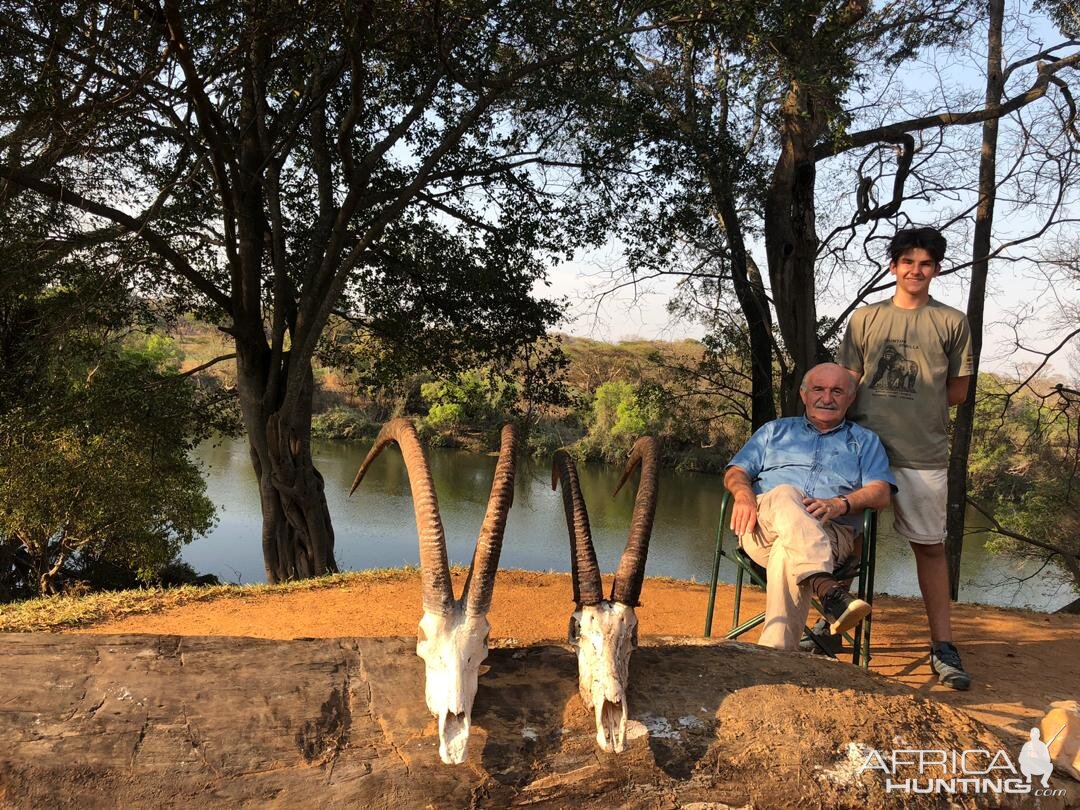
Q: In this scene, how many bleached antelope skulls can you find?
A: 2